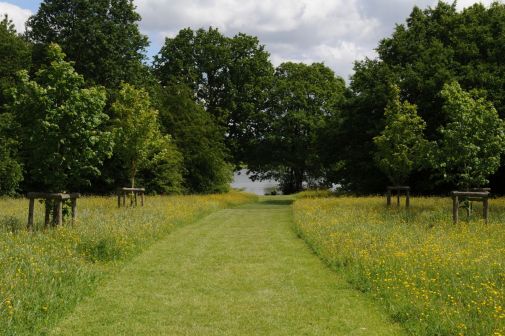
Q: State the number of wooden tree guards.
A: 4